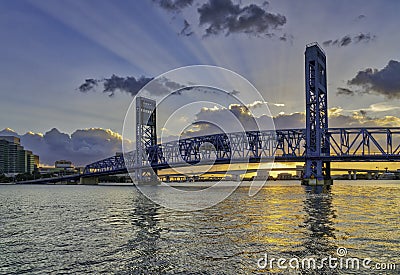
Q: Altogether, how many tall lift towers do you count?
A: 2